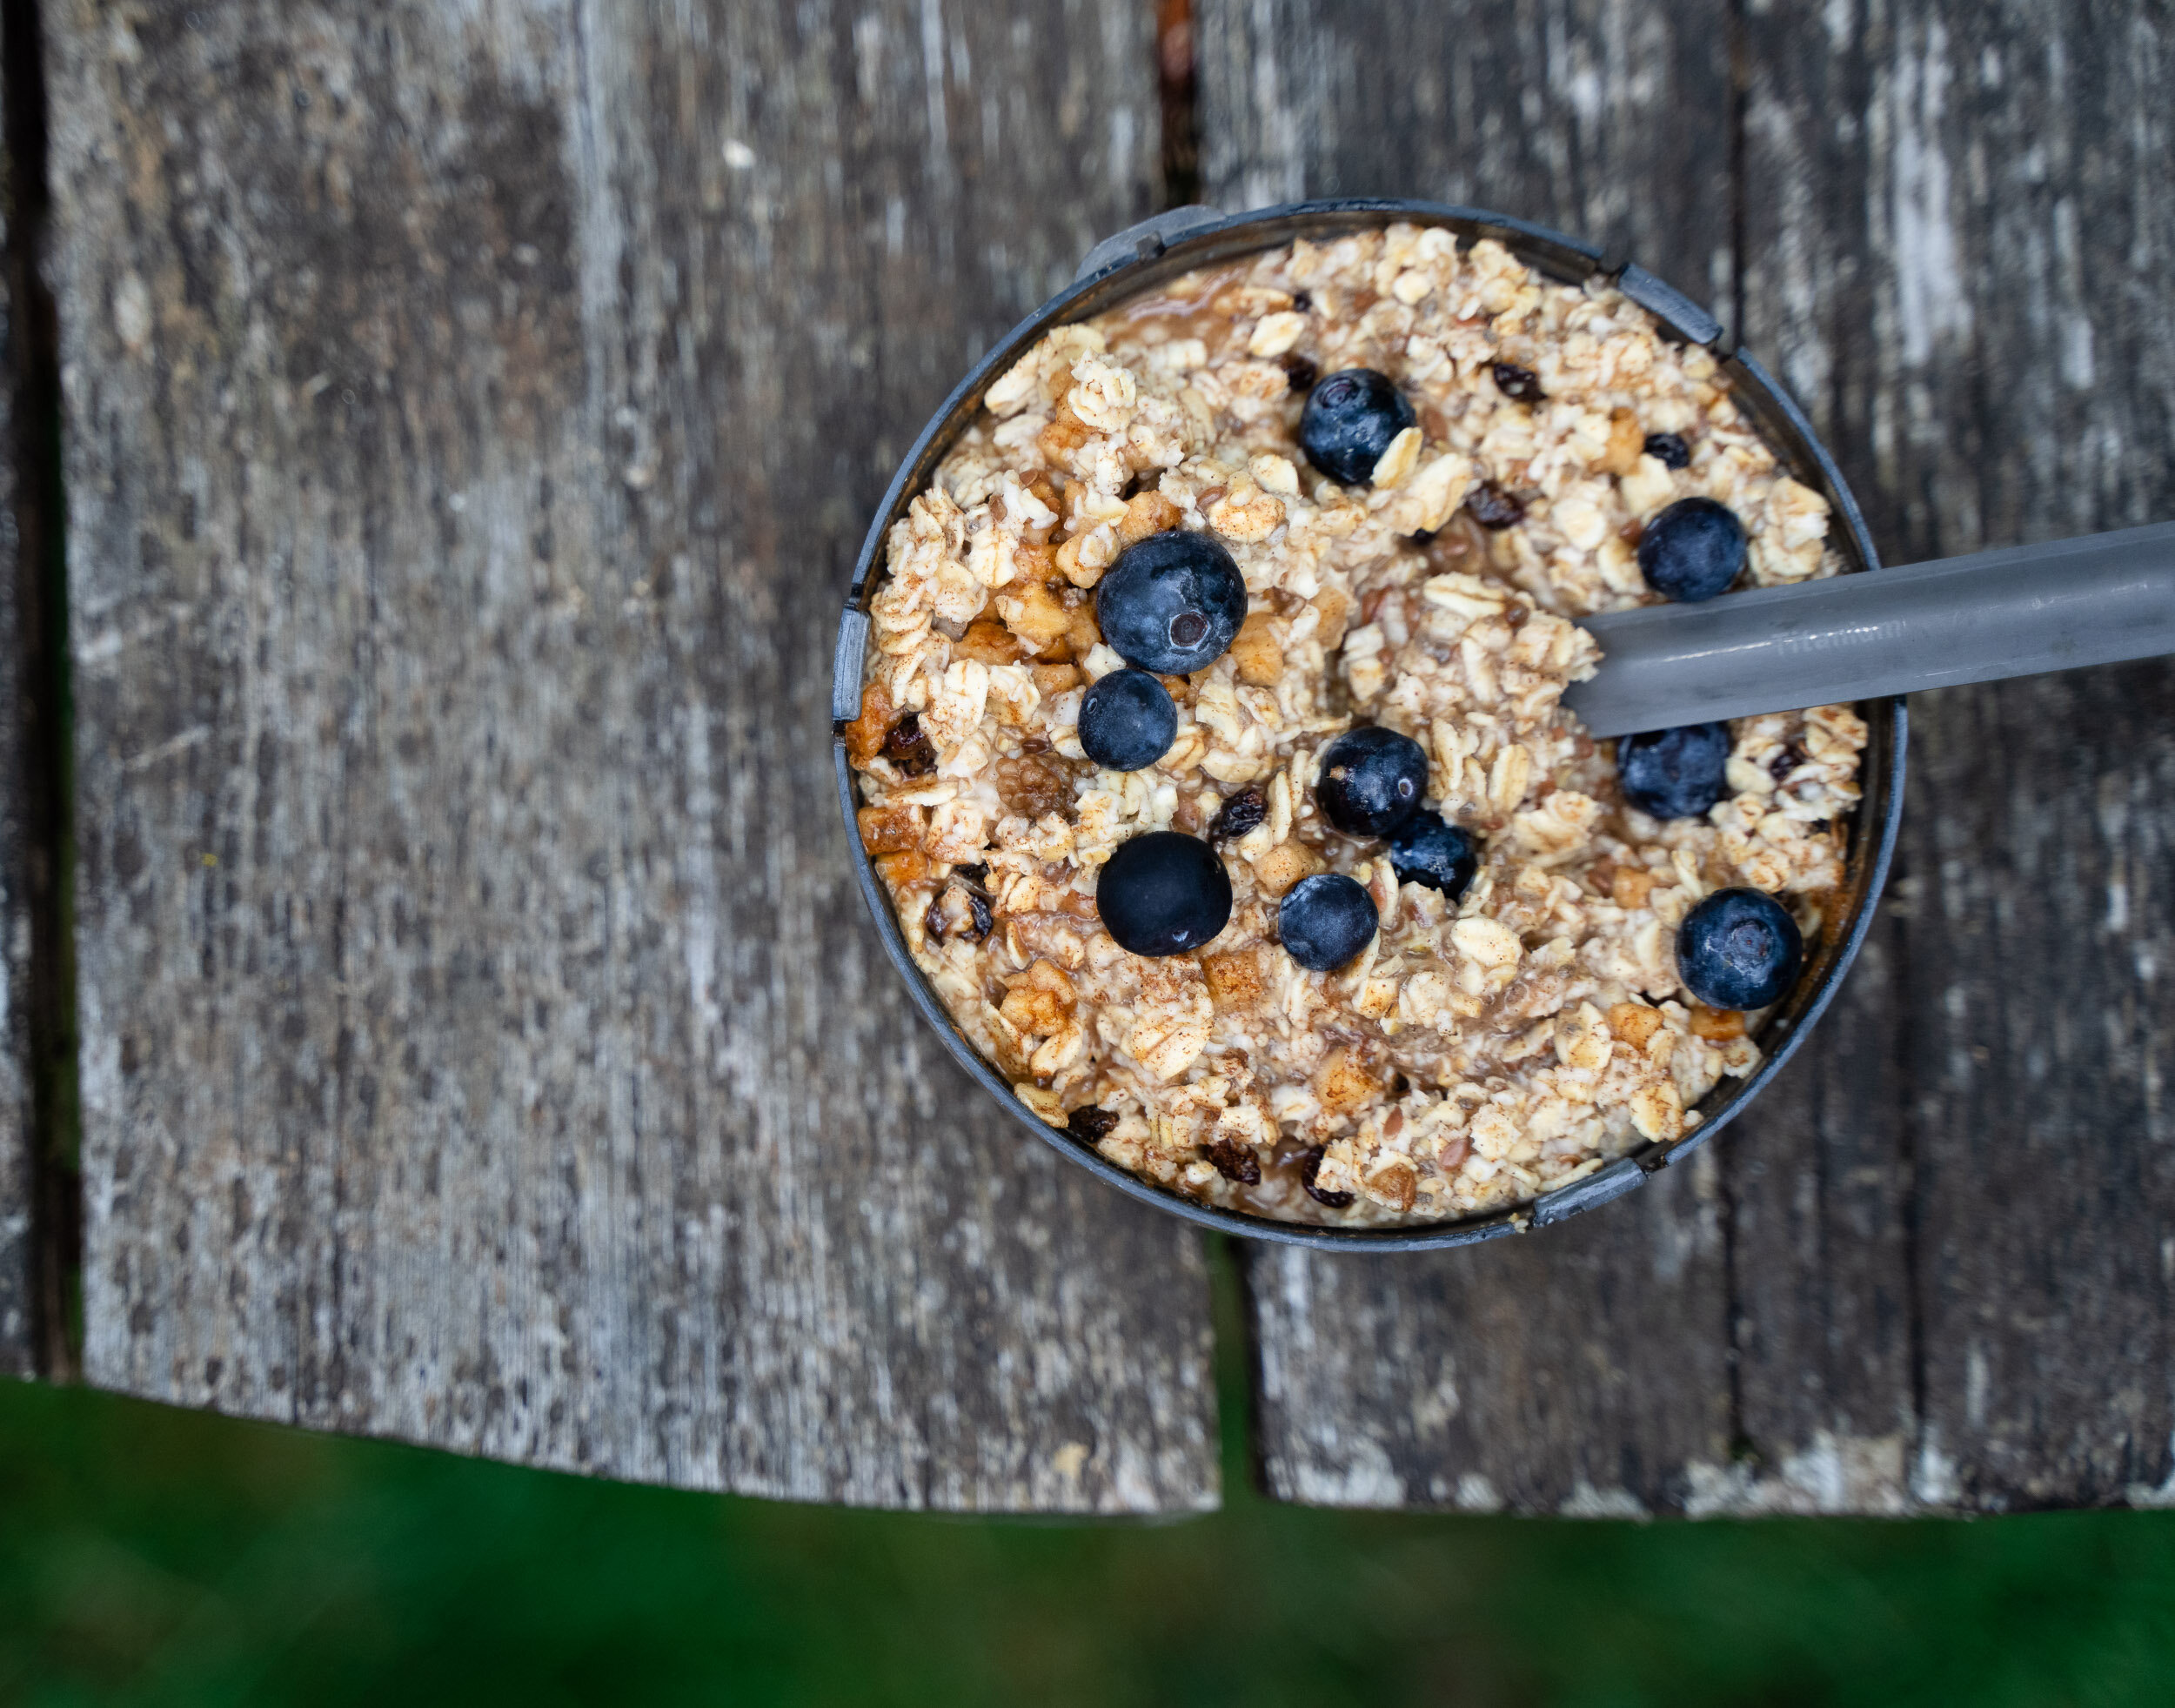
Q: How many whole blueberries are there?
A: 10